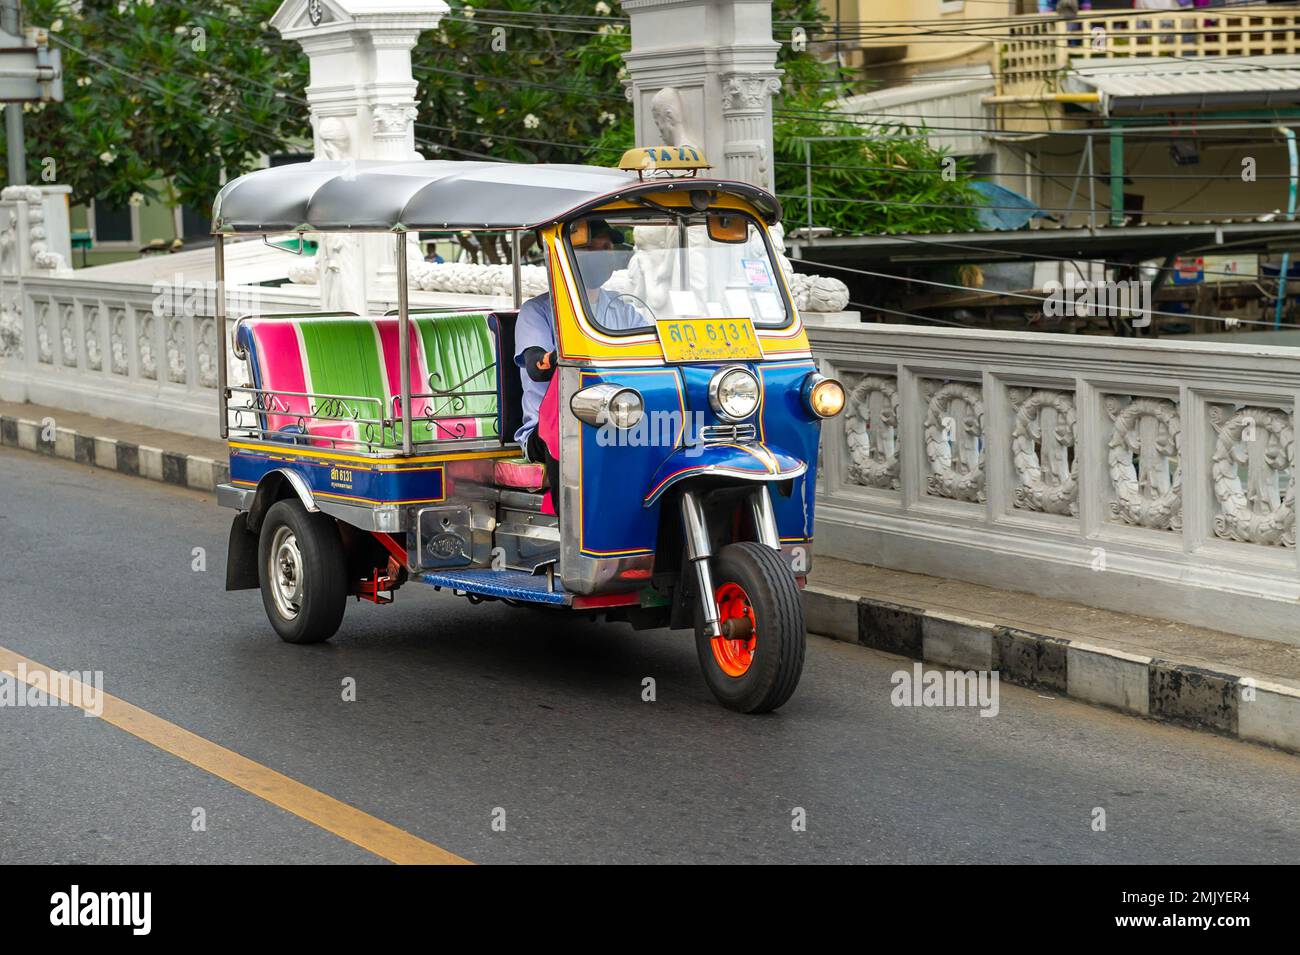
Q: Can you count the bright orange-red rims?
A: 1